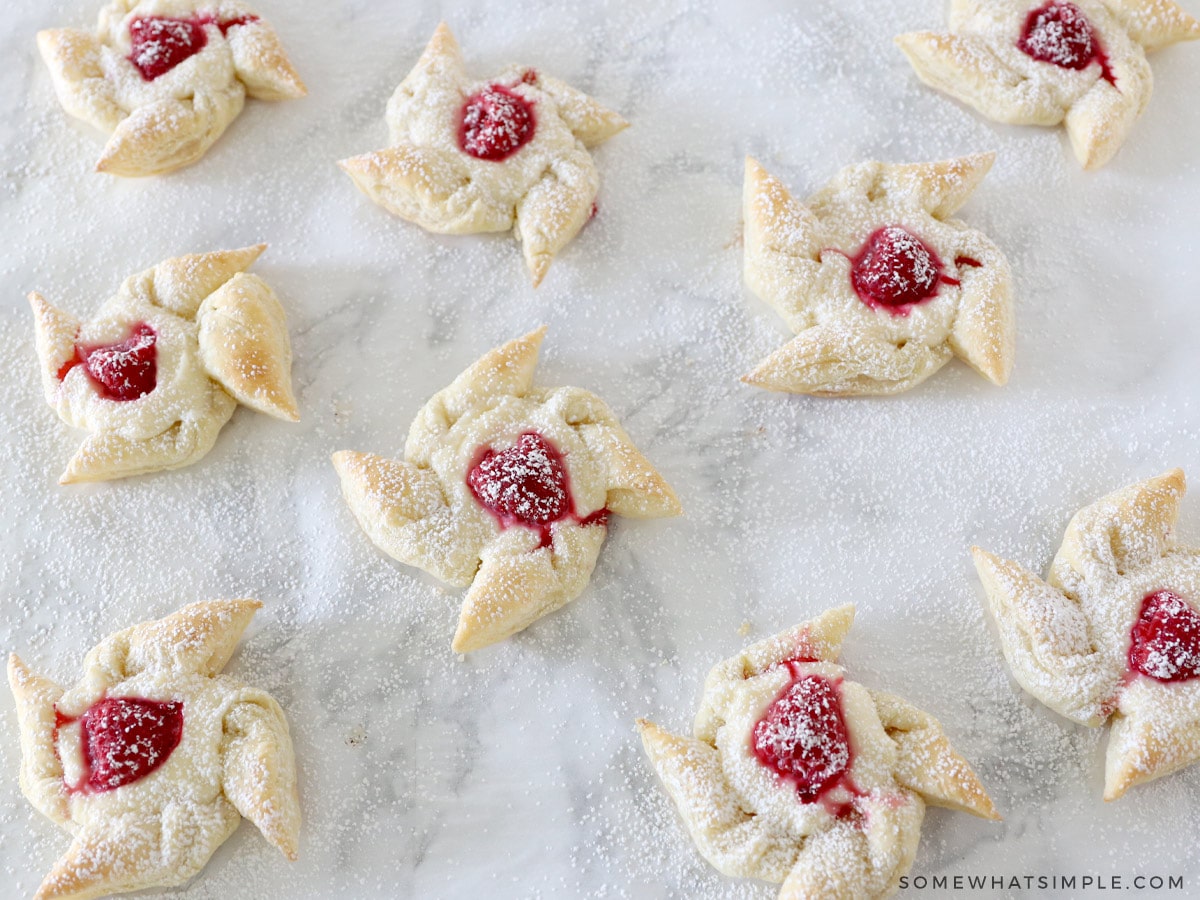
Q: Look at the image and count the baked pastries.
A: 9